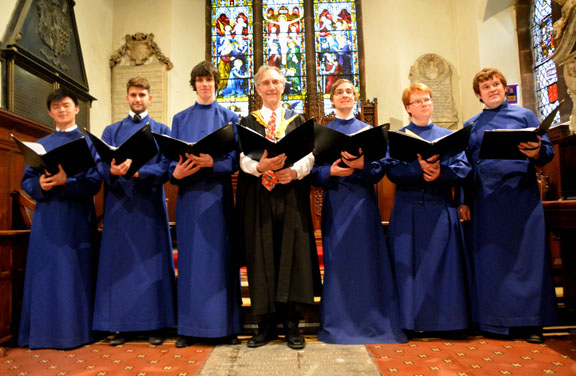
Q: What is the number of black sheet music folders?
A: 7